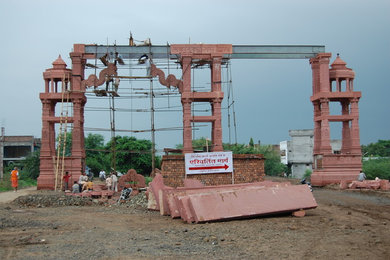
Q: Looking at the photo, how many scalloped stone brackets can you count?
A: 2